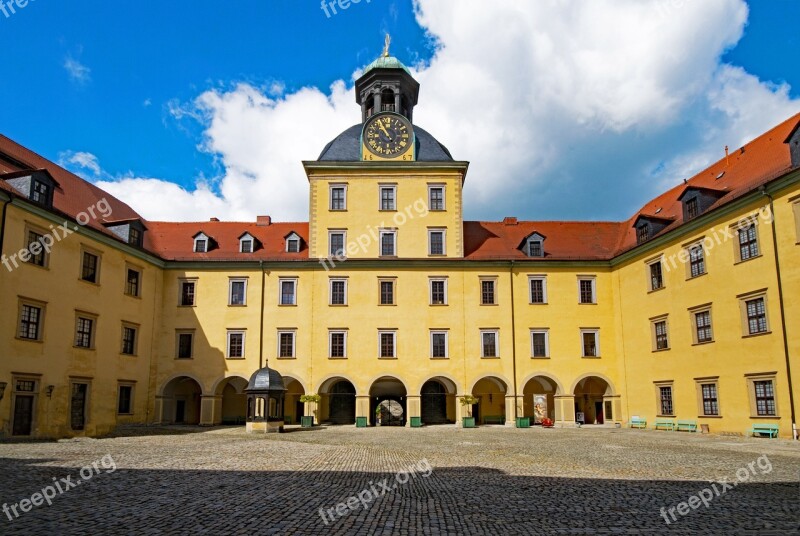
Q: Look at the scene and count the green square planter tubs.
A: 5